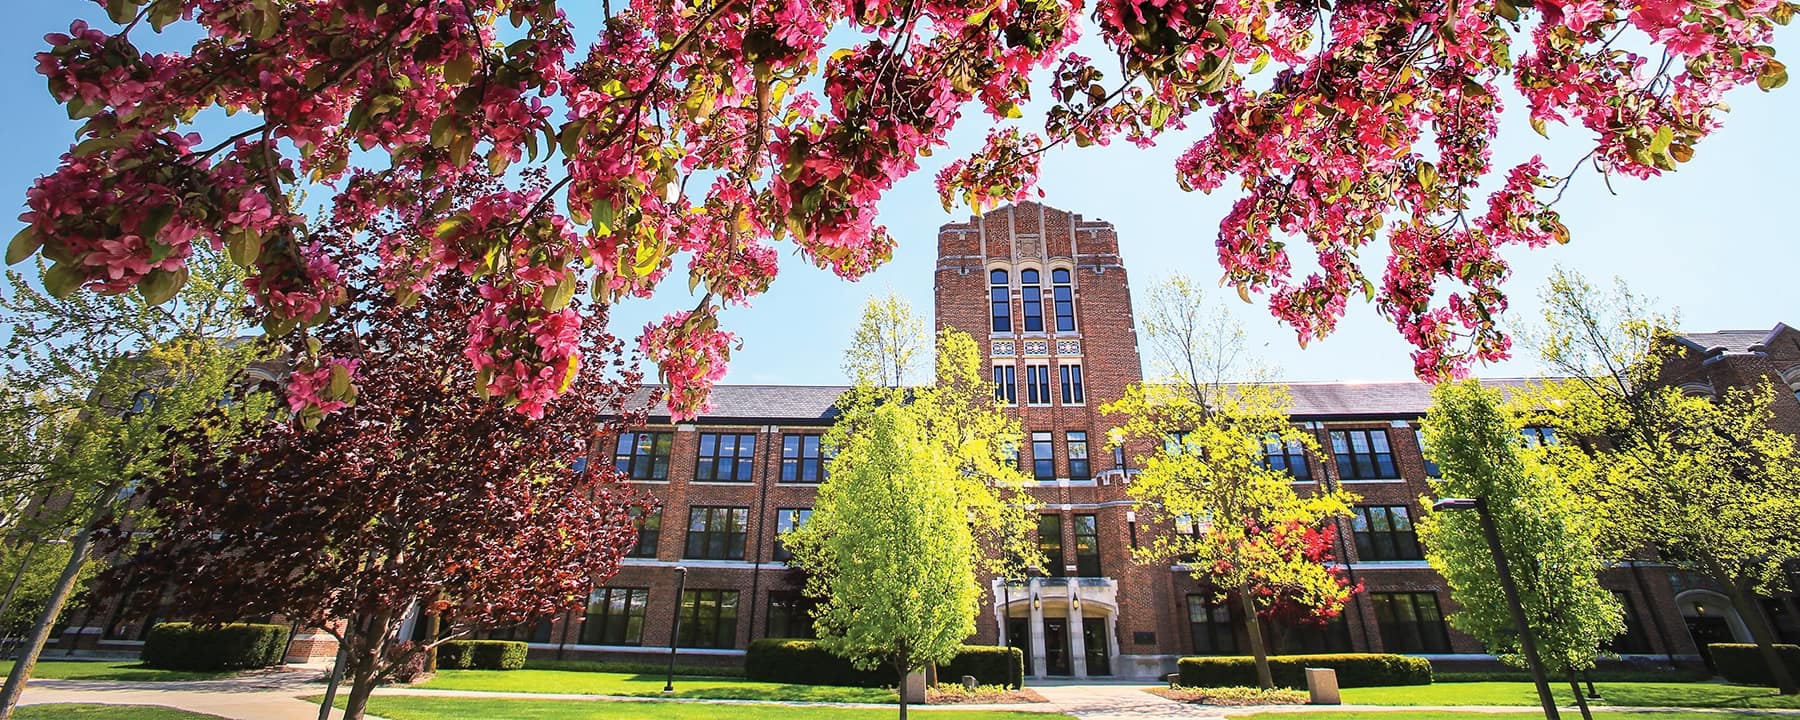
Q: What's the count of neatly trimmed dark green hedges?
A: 5